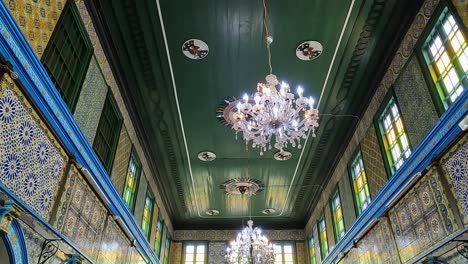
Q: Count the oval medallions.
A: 6